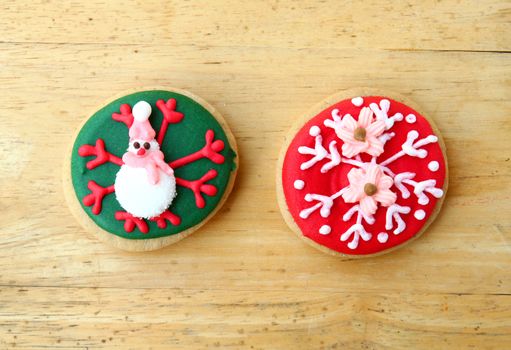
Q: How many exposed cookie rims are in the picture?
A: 2